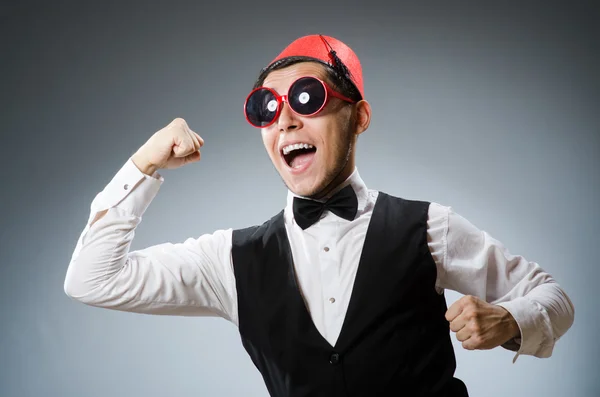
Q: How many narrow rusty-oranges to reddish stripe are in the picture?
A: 0